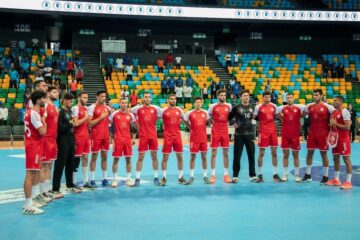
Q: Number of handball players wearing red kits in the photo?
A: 14